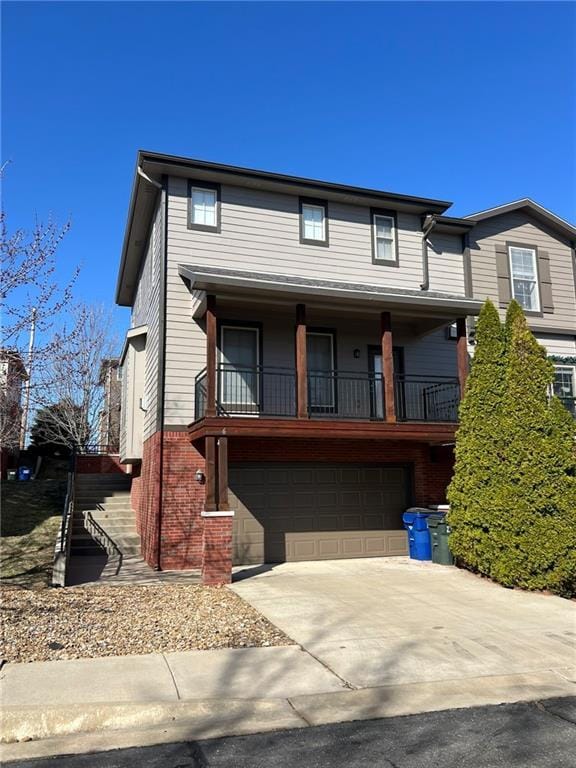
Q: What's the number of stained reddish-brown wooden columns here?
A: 6